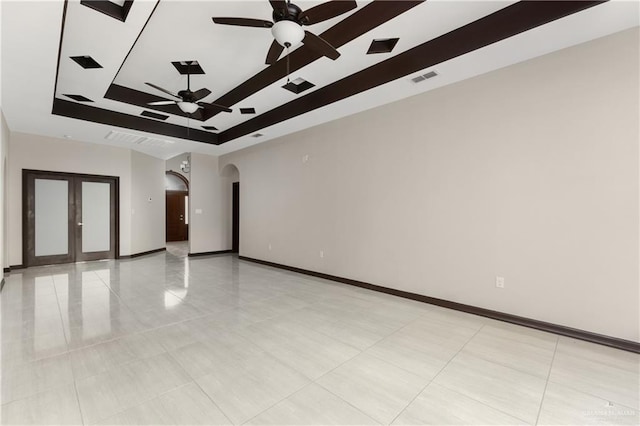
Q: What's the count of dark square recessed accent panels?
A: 9